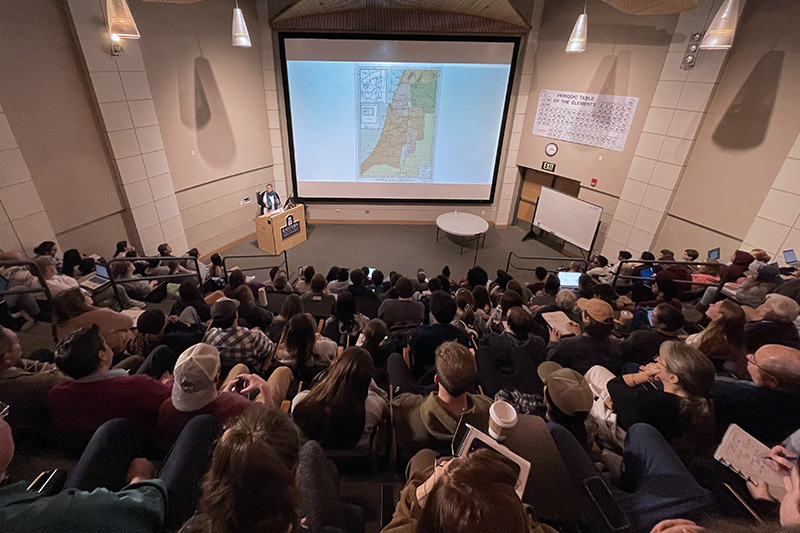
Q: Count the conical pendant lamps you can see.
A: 4